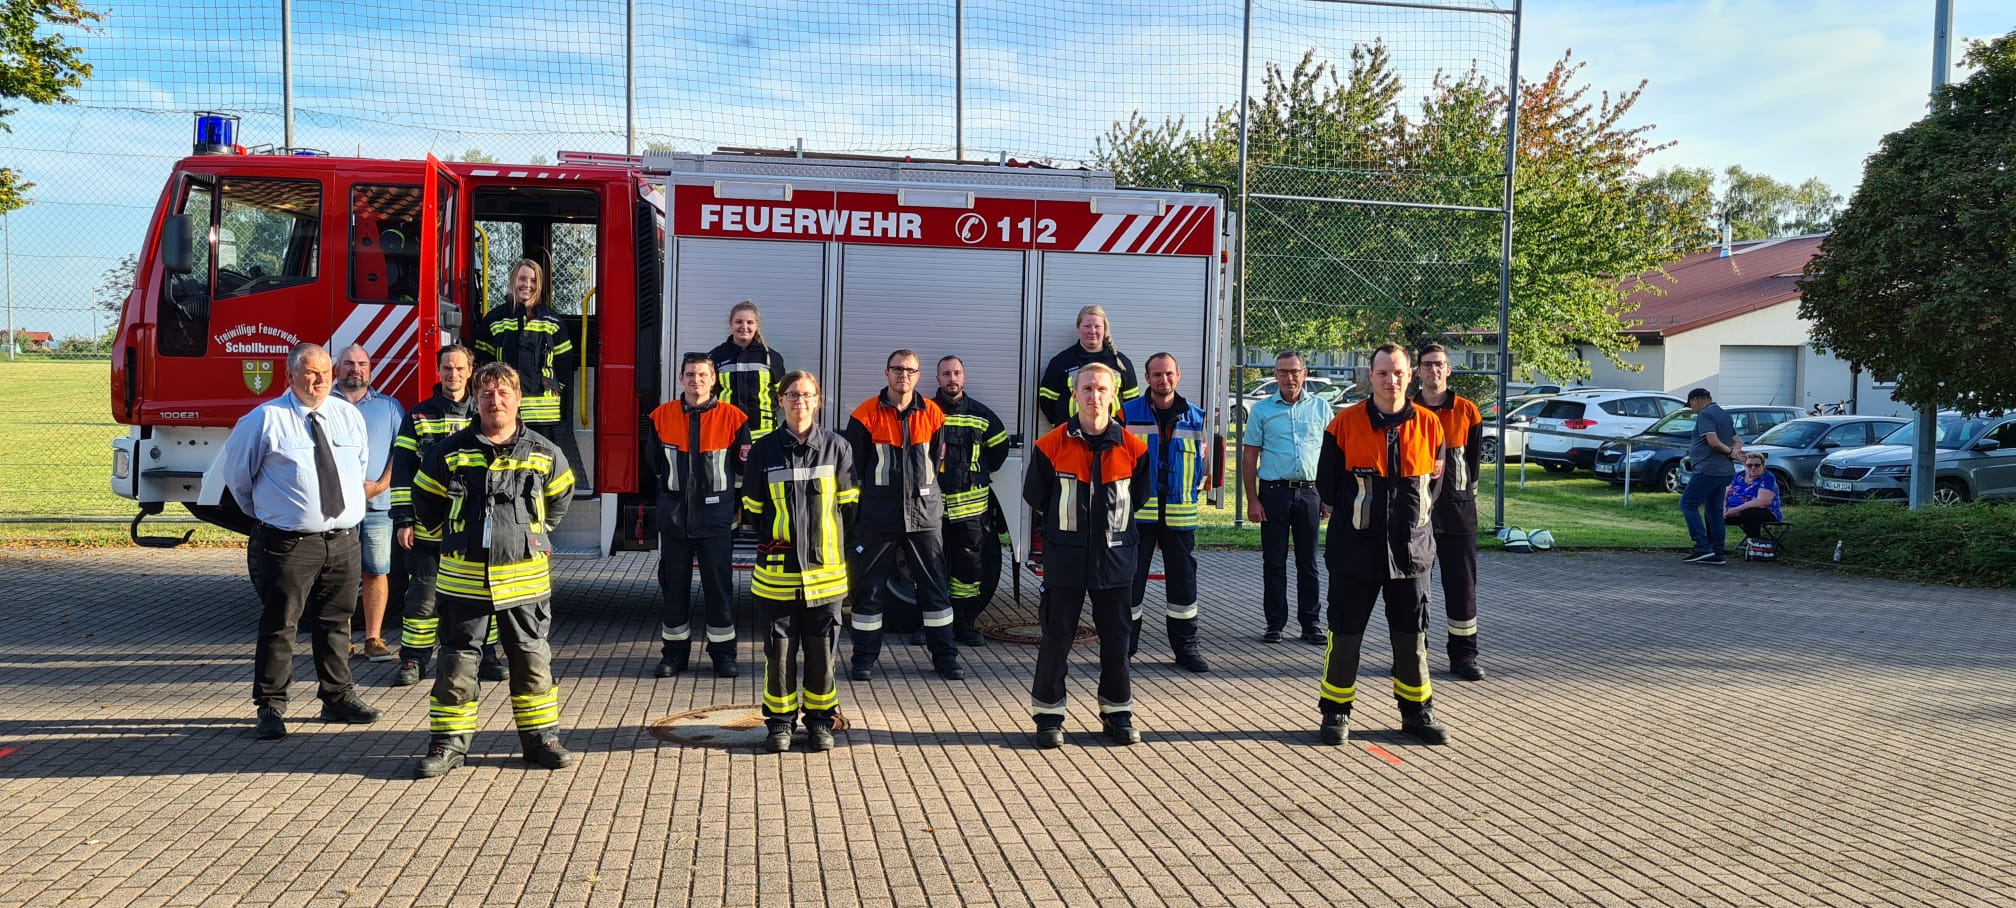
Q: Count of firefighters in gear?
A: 13